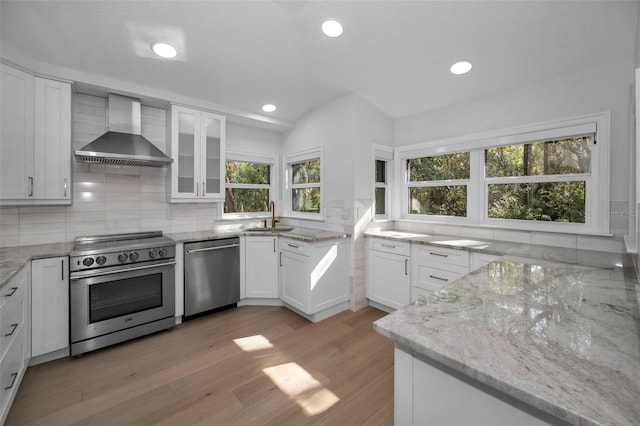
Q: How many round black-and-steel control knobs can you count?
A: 6